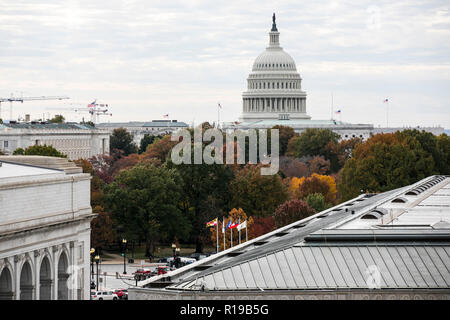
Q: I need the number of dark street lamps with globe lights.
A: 5